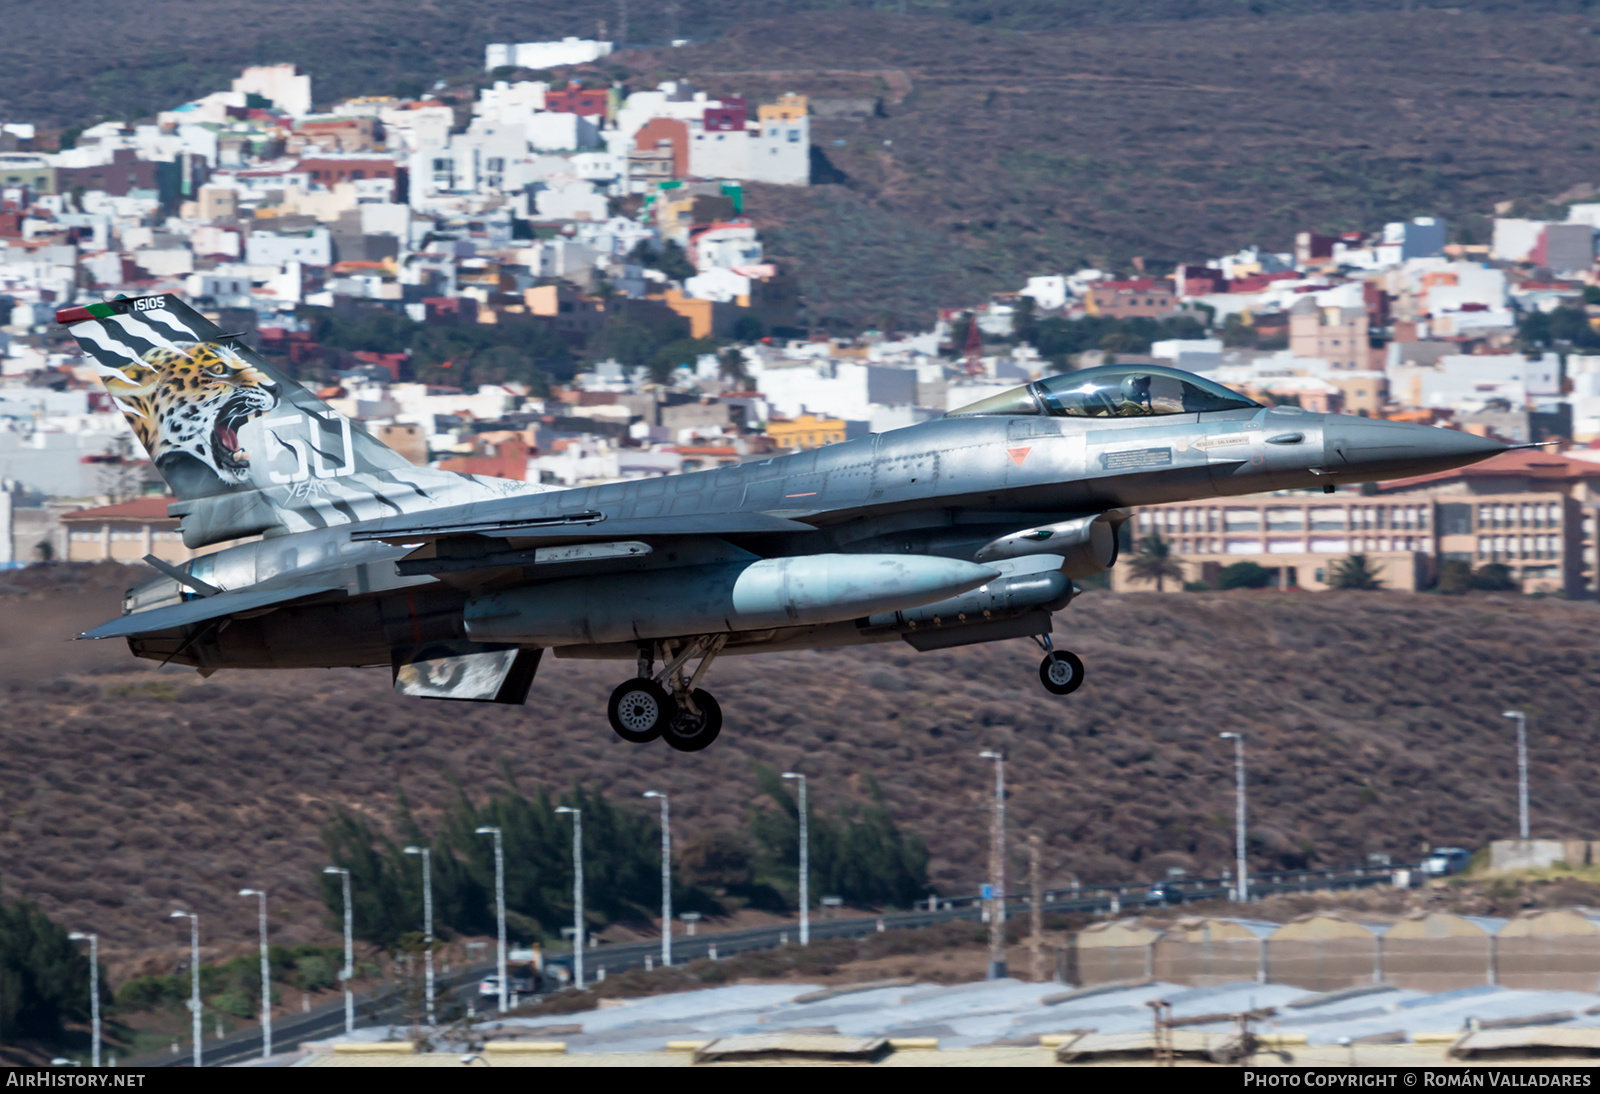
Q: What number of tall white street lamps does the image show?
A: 12